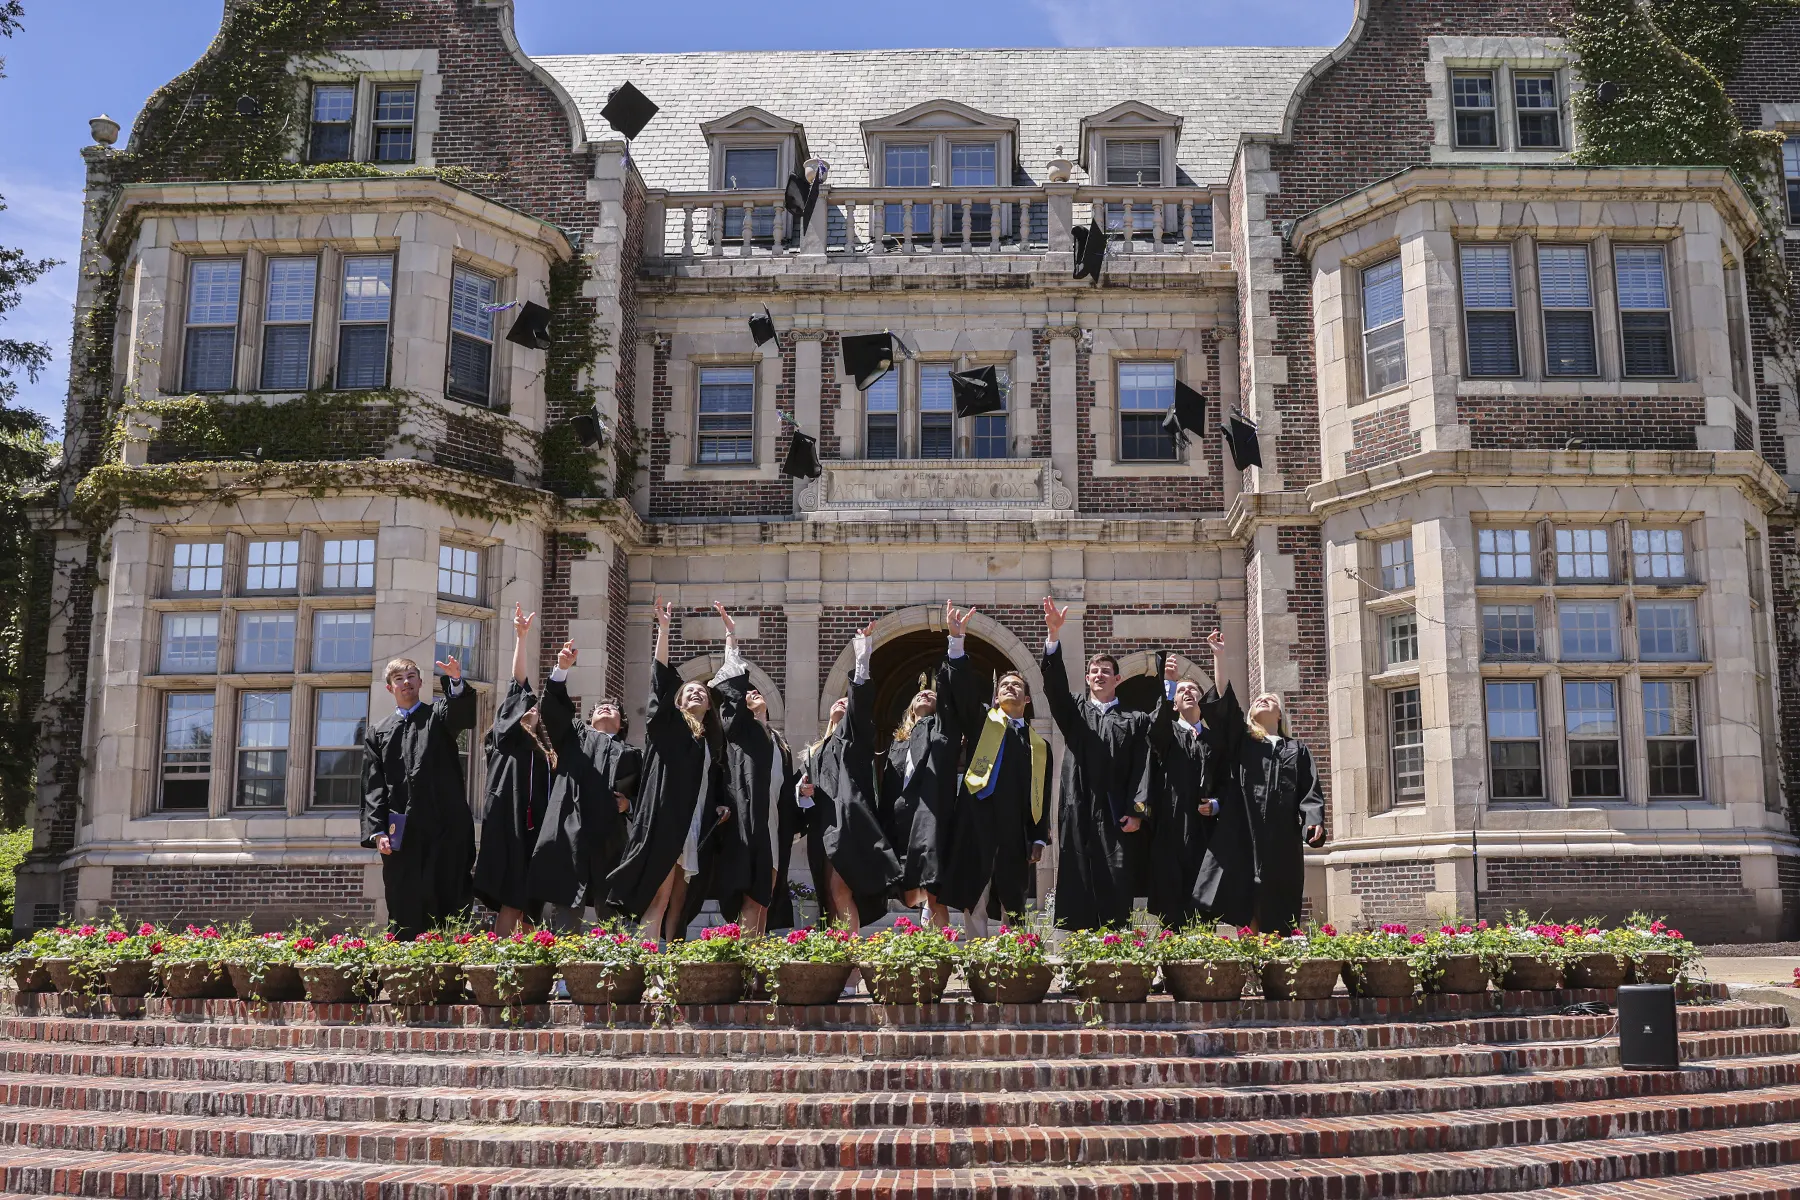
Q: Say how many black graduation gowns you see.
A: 11